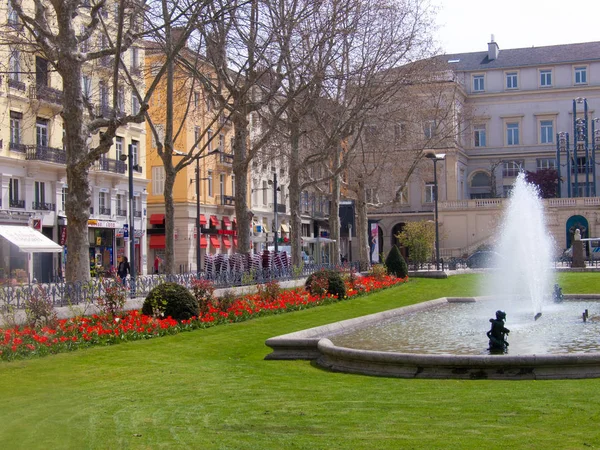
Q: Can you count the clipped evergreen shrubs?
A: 3